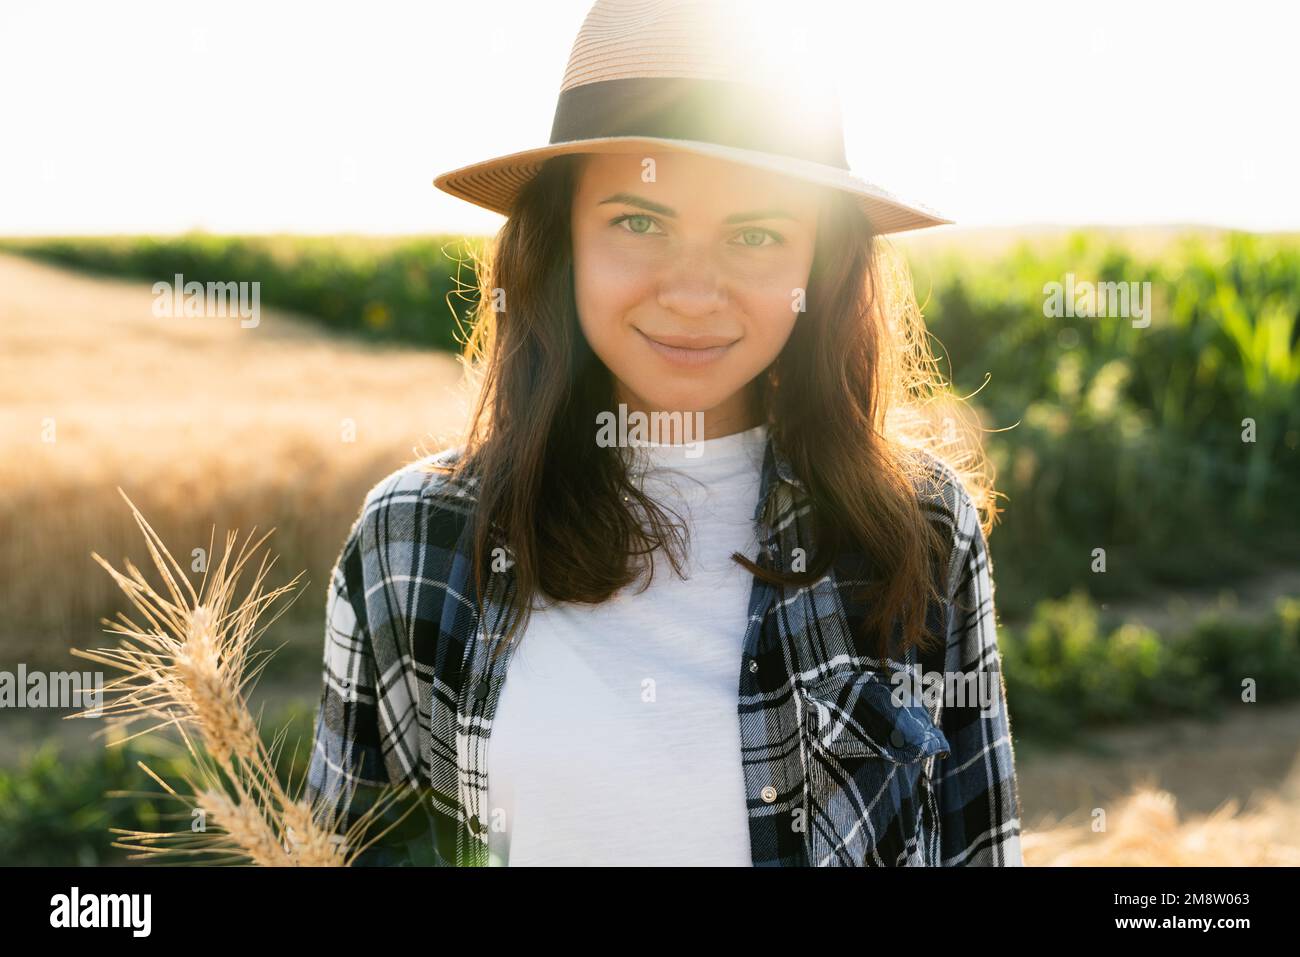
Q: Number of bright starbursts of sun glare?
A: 1